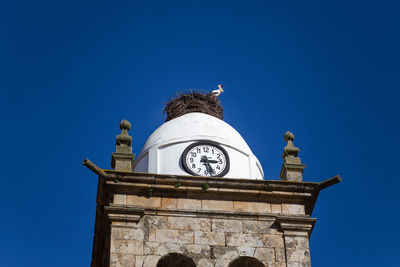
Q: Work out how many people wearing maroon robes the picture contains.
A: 0